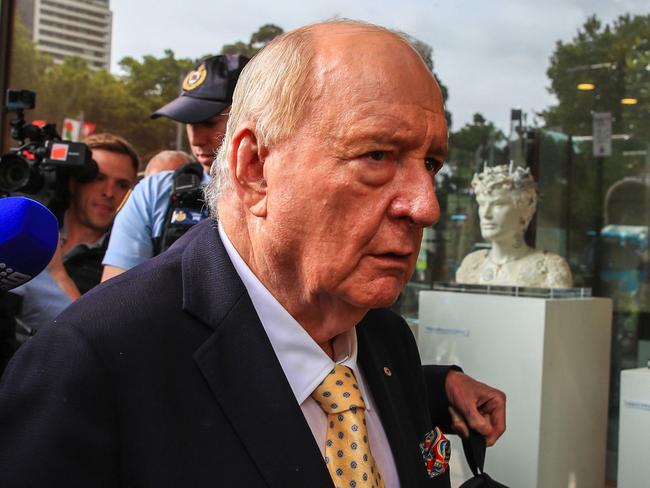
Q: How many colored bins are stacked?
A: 0